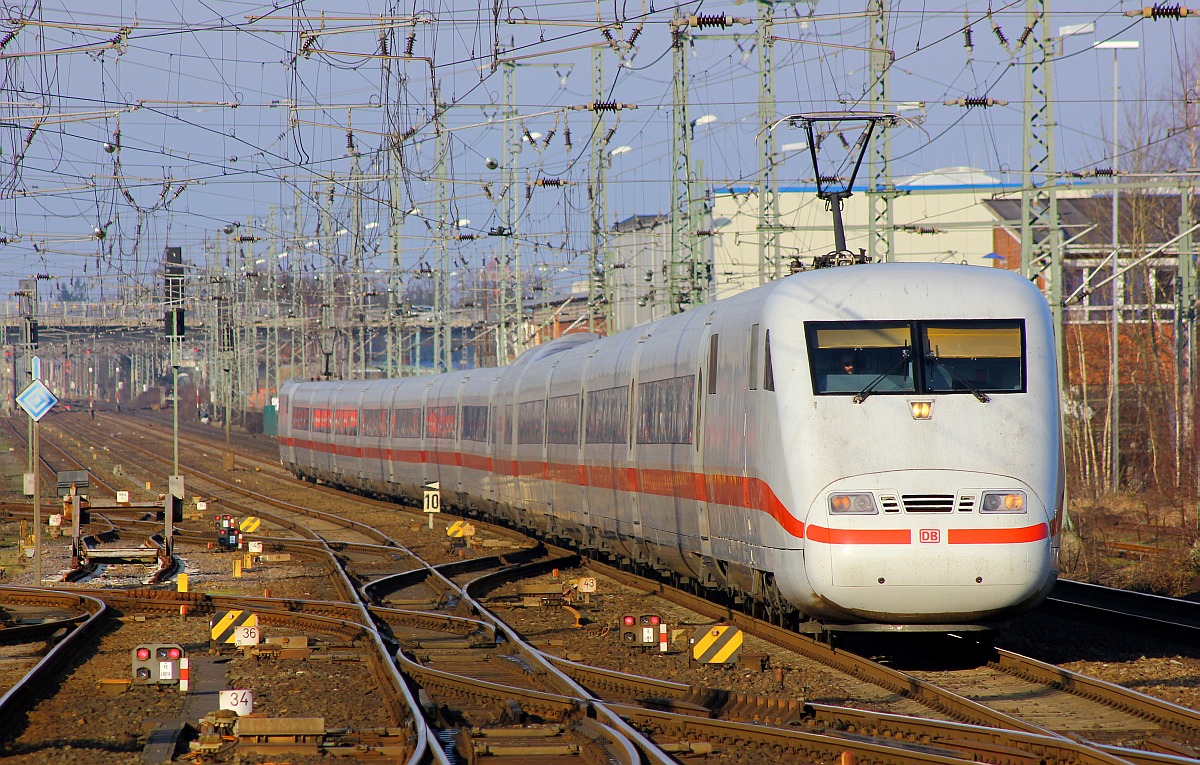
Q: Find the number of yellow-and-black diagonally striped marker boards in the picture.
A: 4